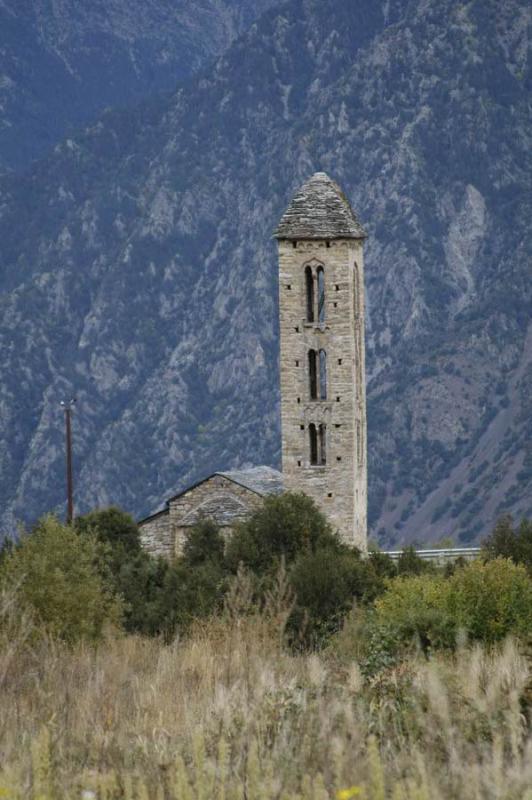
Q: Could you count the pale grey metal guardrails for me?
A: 1